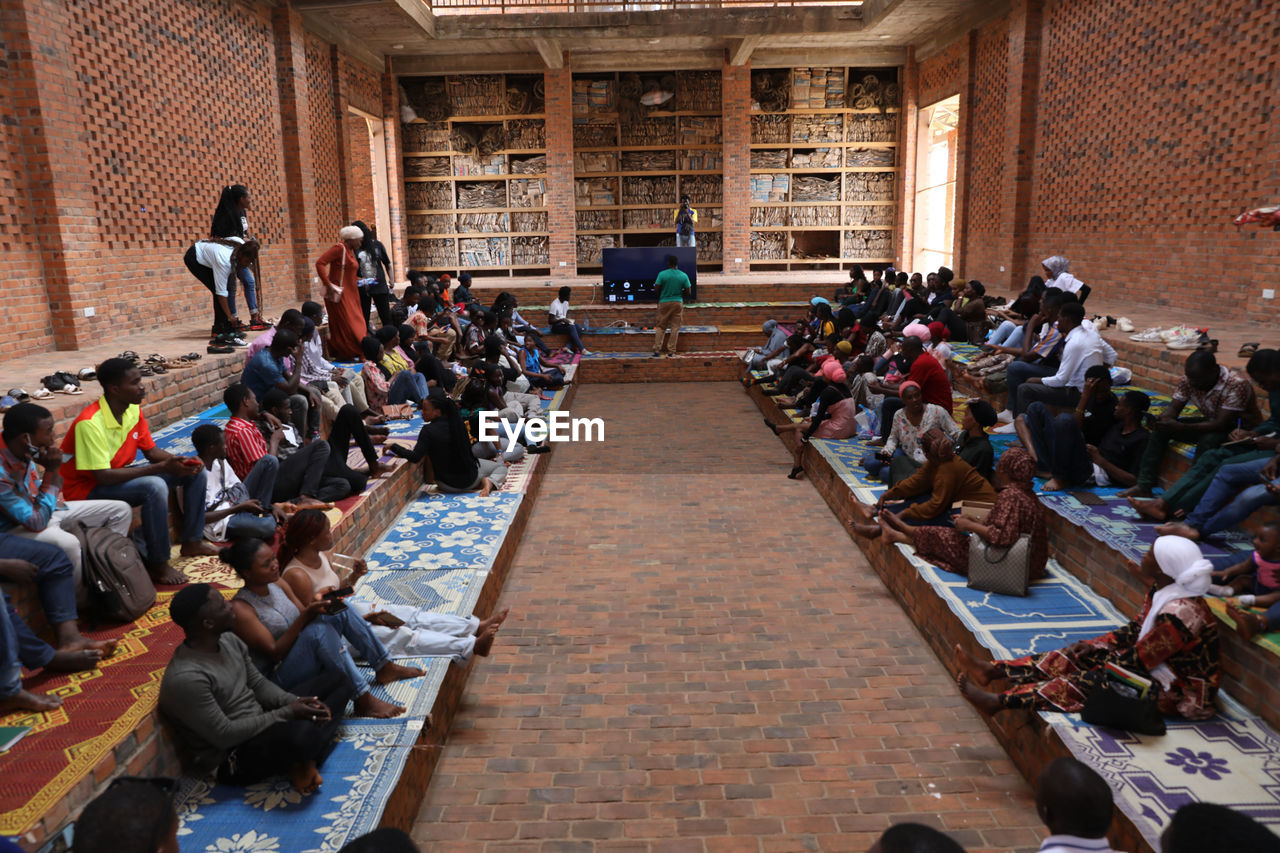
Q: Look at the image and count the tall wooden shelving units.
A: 3